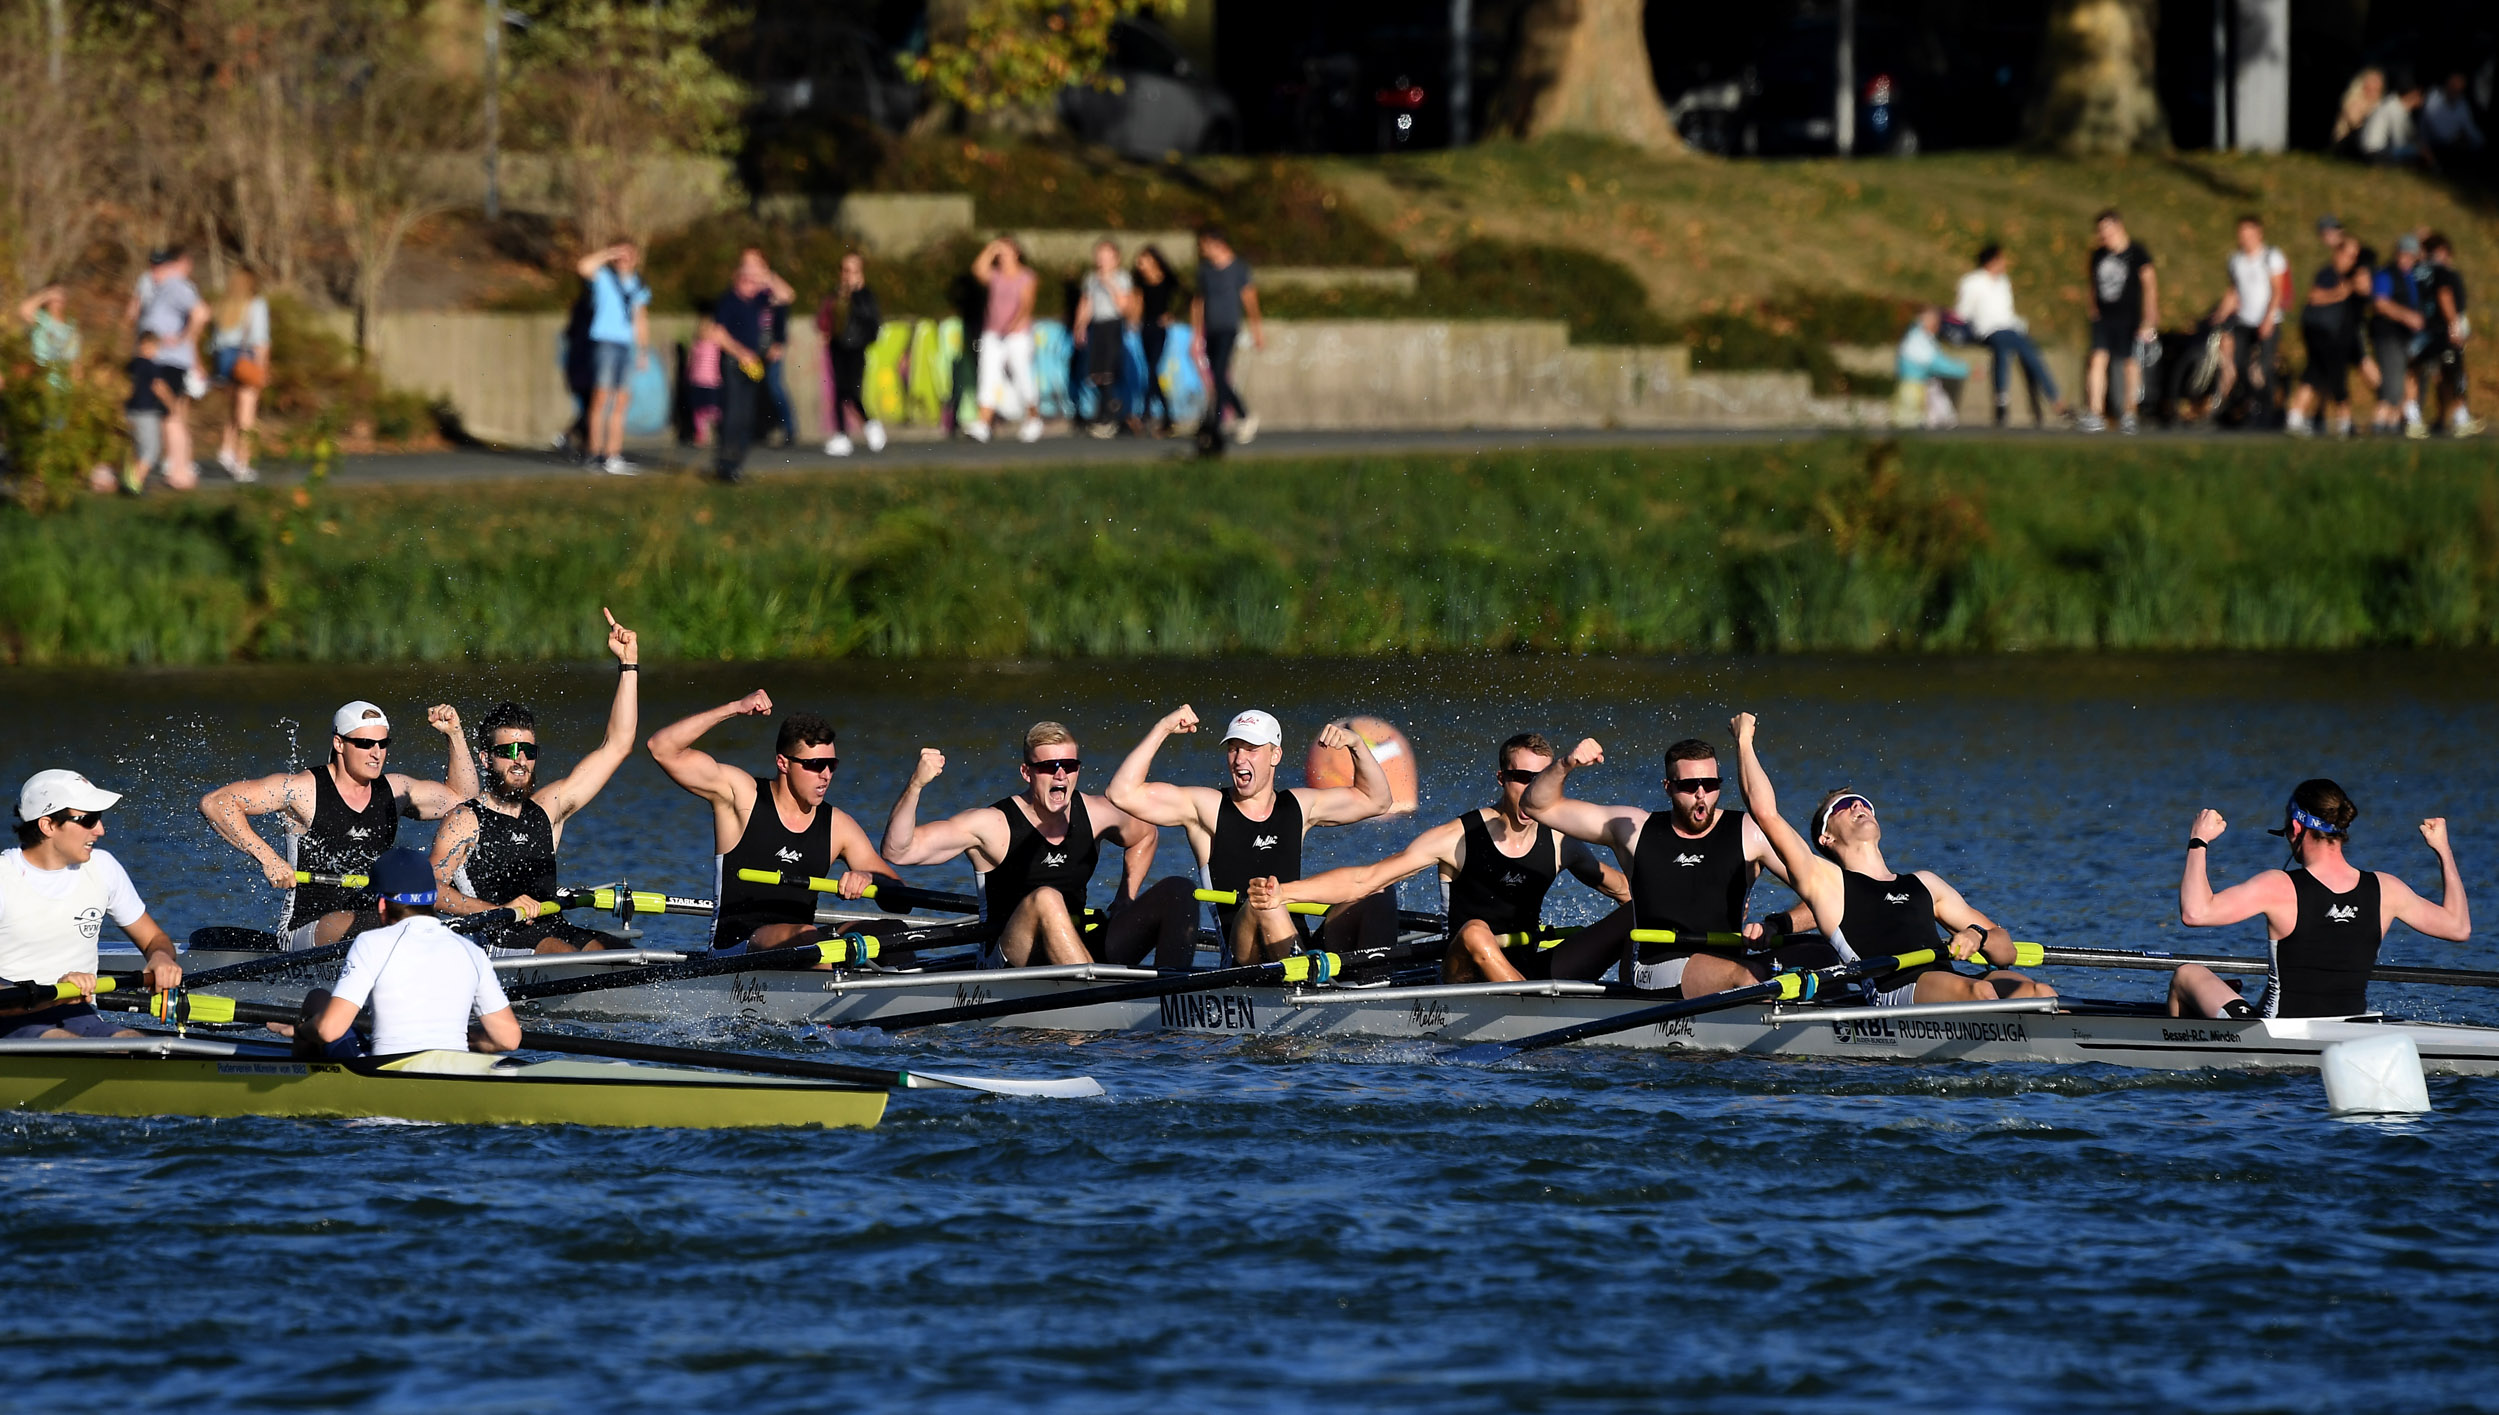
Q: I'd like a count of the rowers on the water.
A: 11